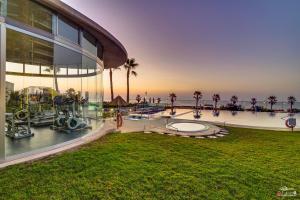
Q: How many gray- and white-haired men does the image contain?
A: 0